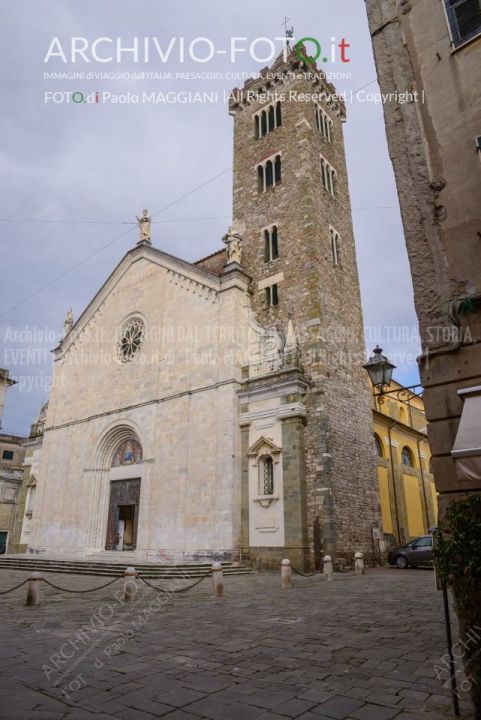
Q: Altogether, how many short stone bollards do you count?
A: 6